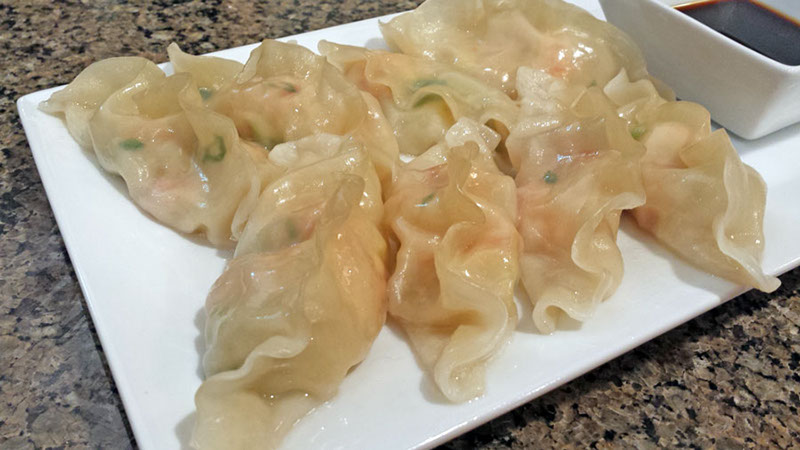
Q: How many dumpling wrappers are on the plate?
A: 8